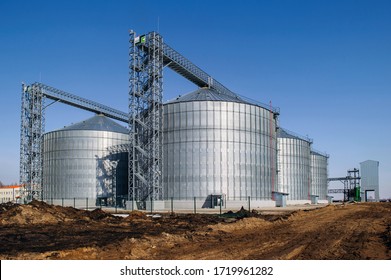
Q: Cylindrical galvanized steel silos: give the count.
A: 4